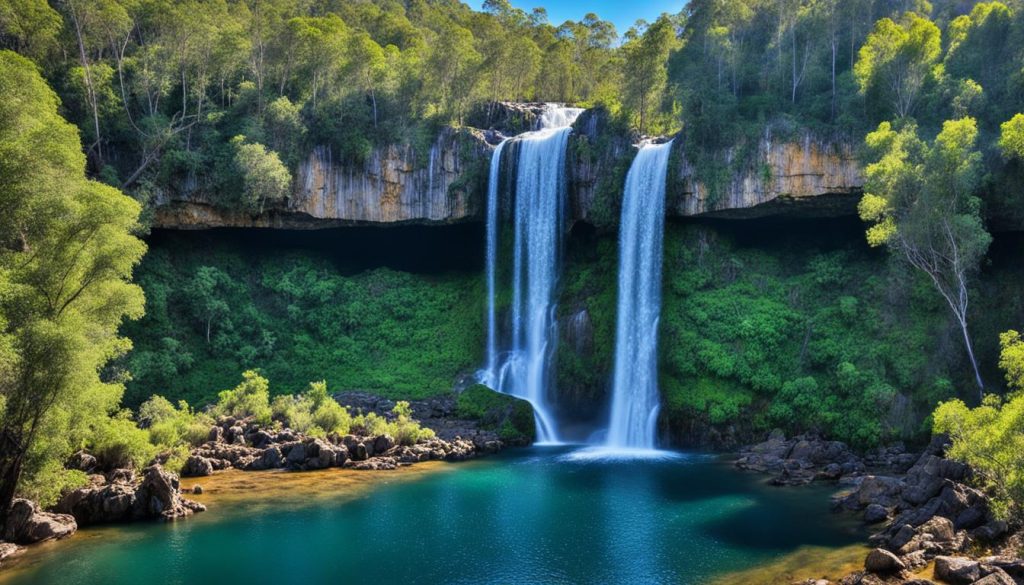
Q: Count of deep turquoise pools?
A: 1